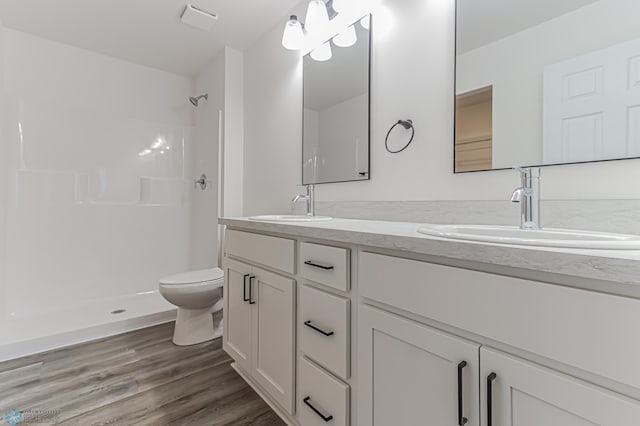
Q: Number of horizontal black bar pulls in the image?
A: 3